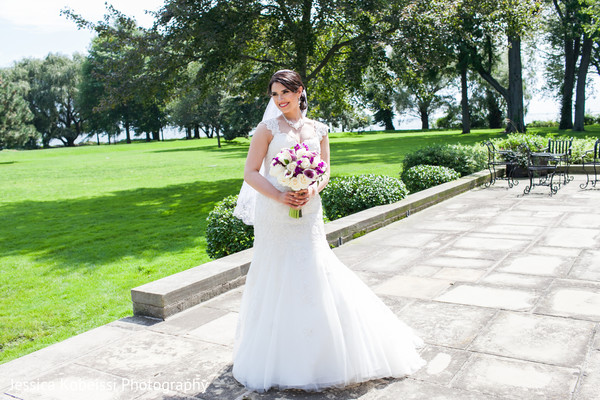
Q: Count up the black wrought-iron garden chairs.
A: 4